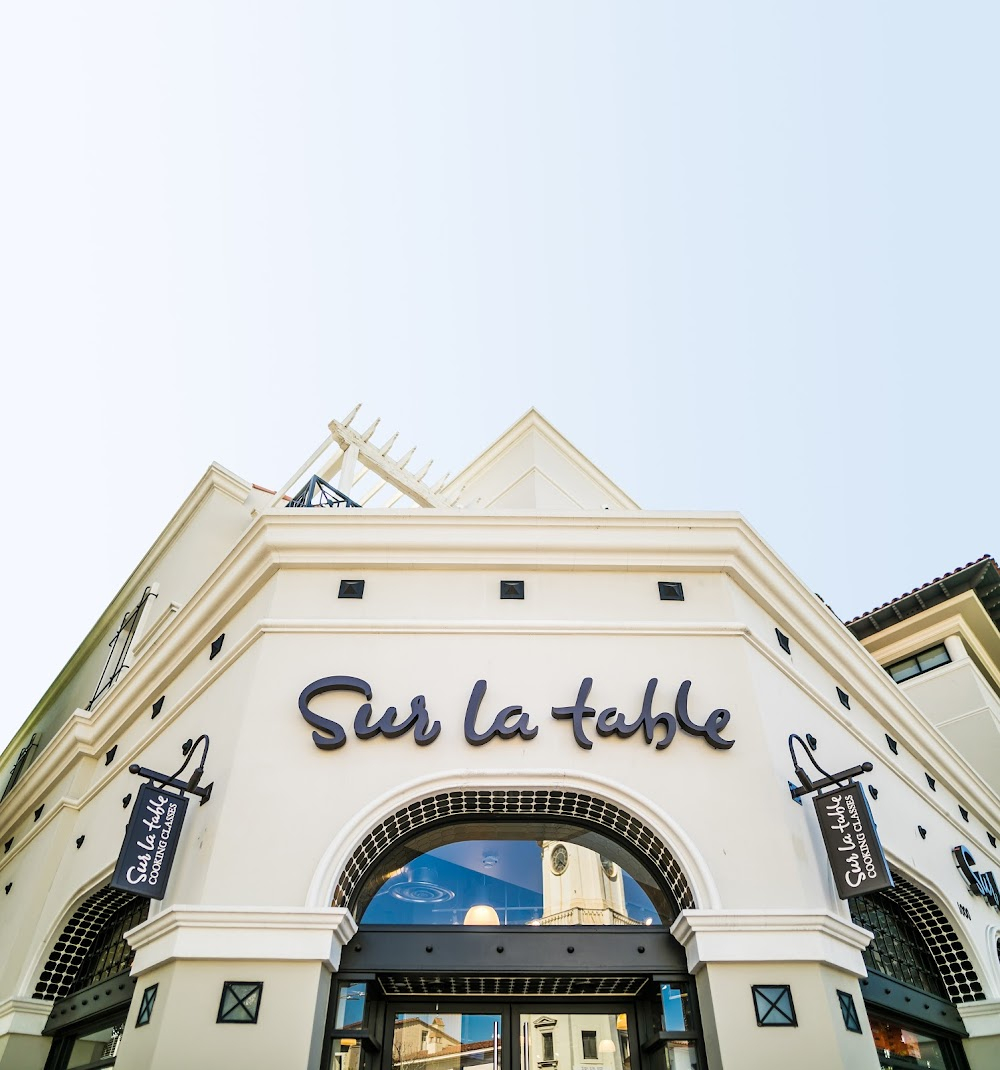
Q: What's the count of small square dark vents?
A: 14